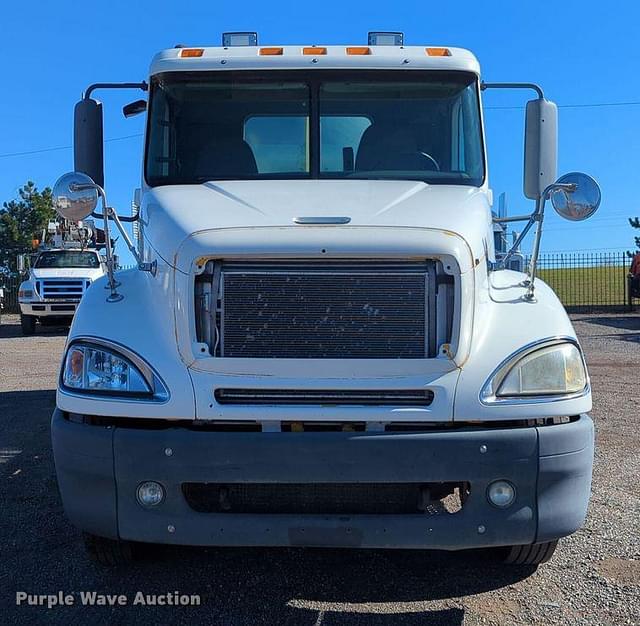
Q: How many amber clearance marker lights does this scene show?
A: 5